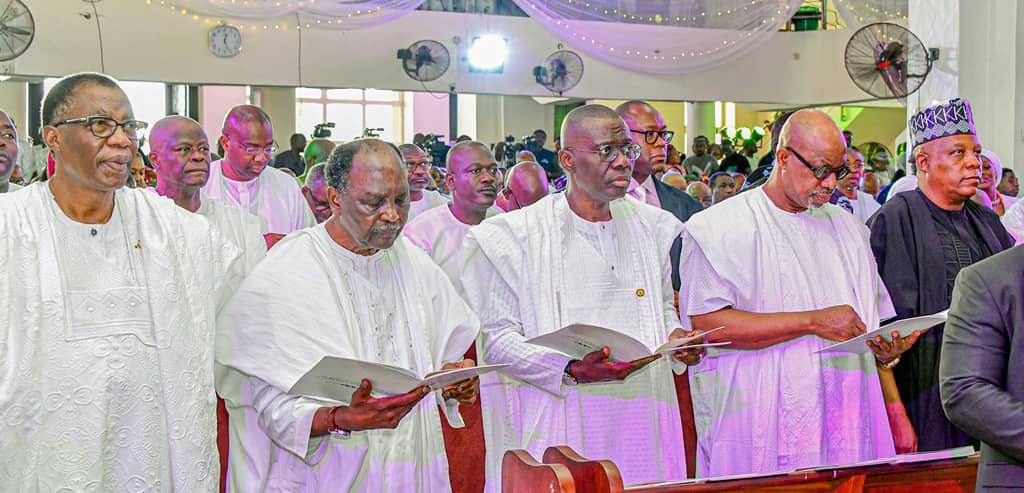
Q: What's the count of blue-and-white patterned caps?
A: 1